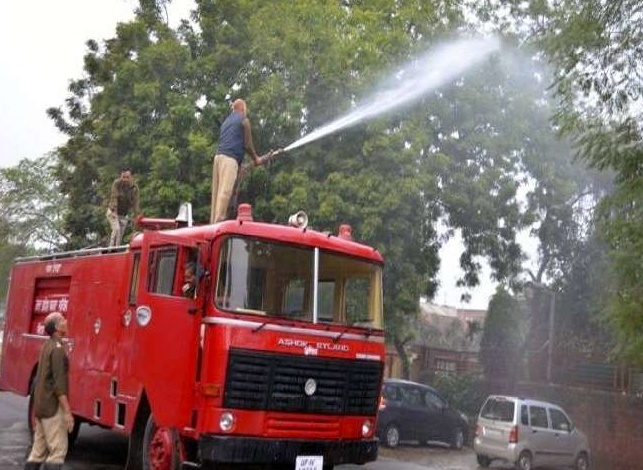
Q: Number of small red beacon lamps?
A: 2